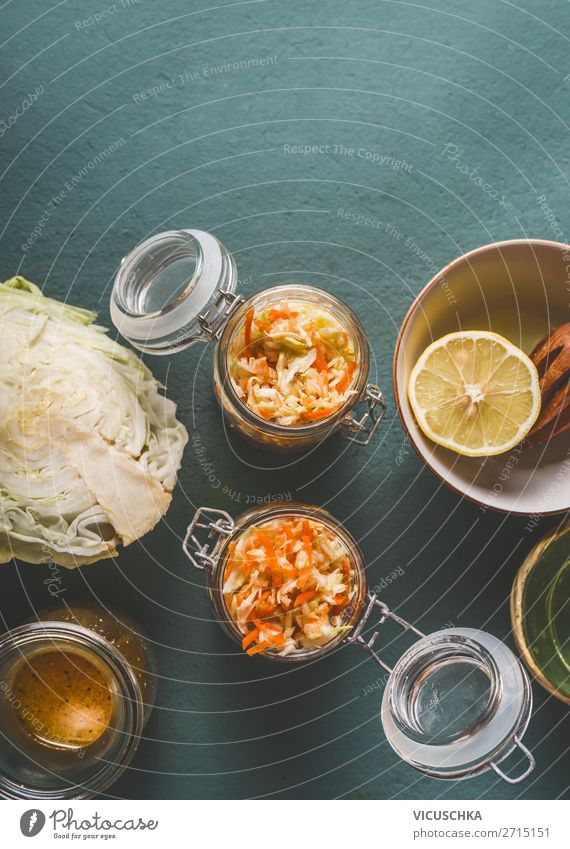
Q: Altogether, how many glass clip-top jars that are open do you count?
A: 2